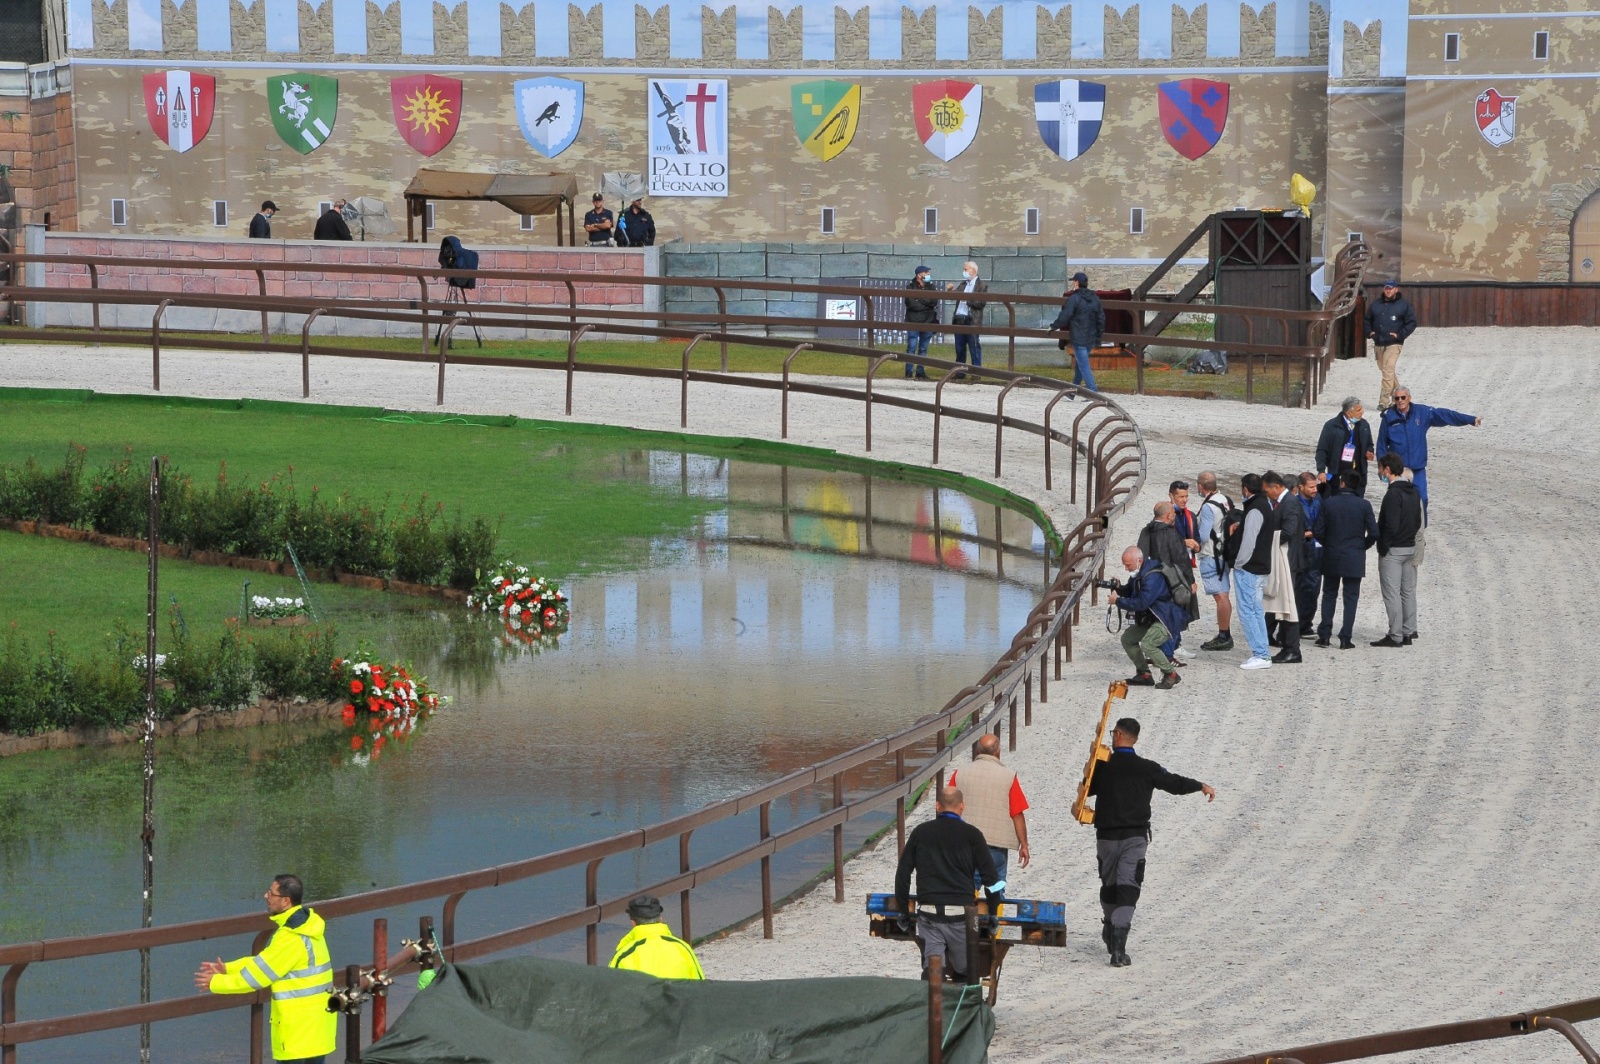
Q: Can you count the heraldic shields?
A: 9